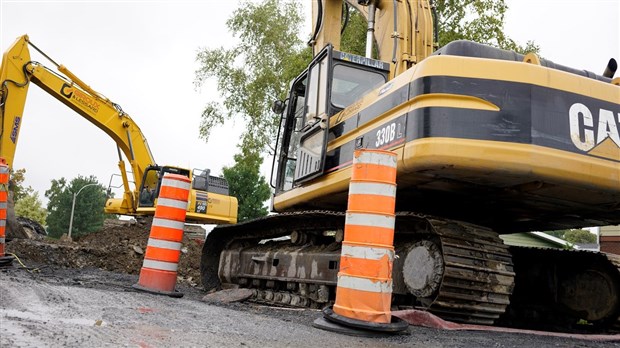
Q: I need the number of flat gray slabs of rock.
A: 1